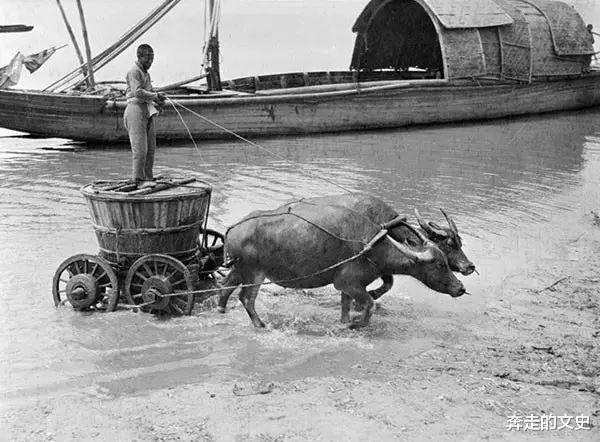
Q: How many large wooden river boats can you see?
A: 1